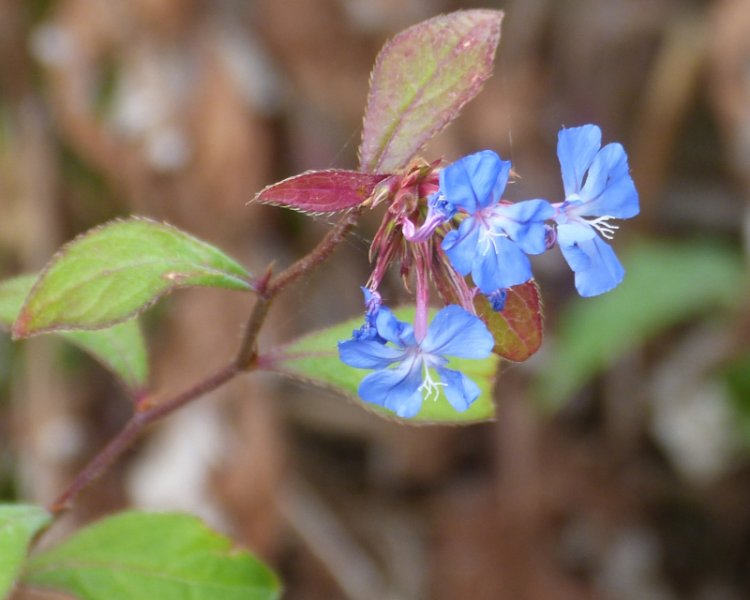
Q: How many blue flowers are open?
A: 3